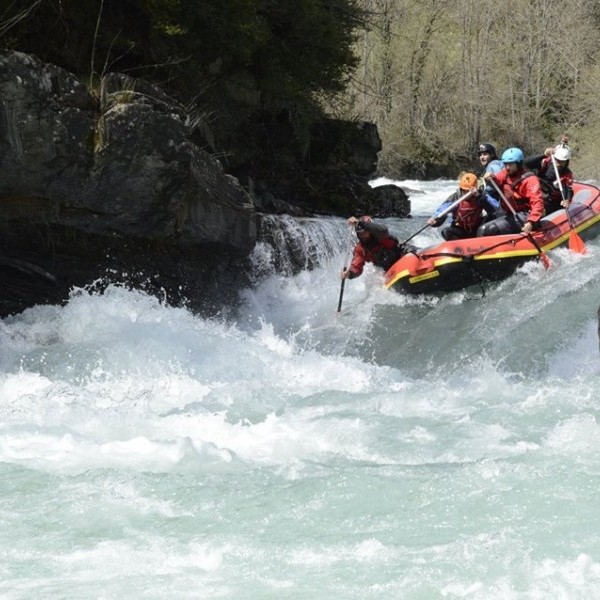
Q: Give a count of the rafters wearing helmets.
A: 5